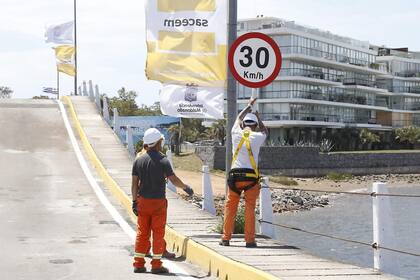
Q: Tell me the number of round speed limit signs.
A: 1